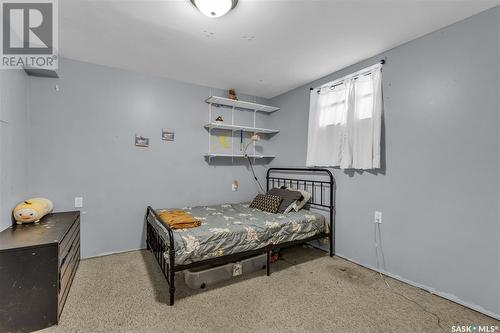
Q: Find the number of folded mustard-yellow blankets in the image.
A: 1